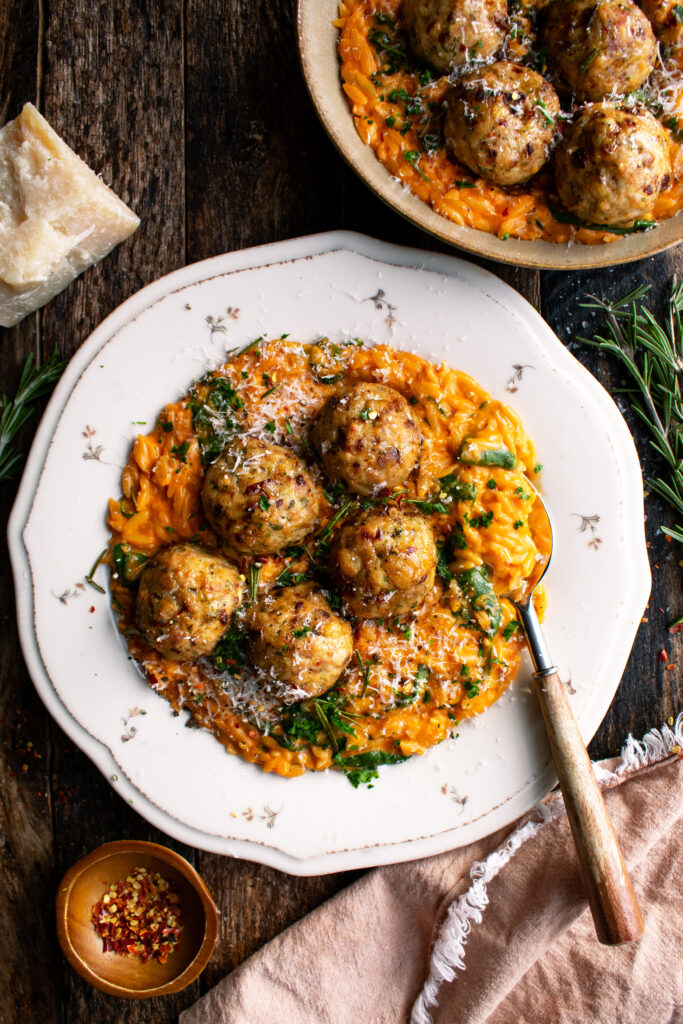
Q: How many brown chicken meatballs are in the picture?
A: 10